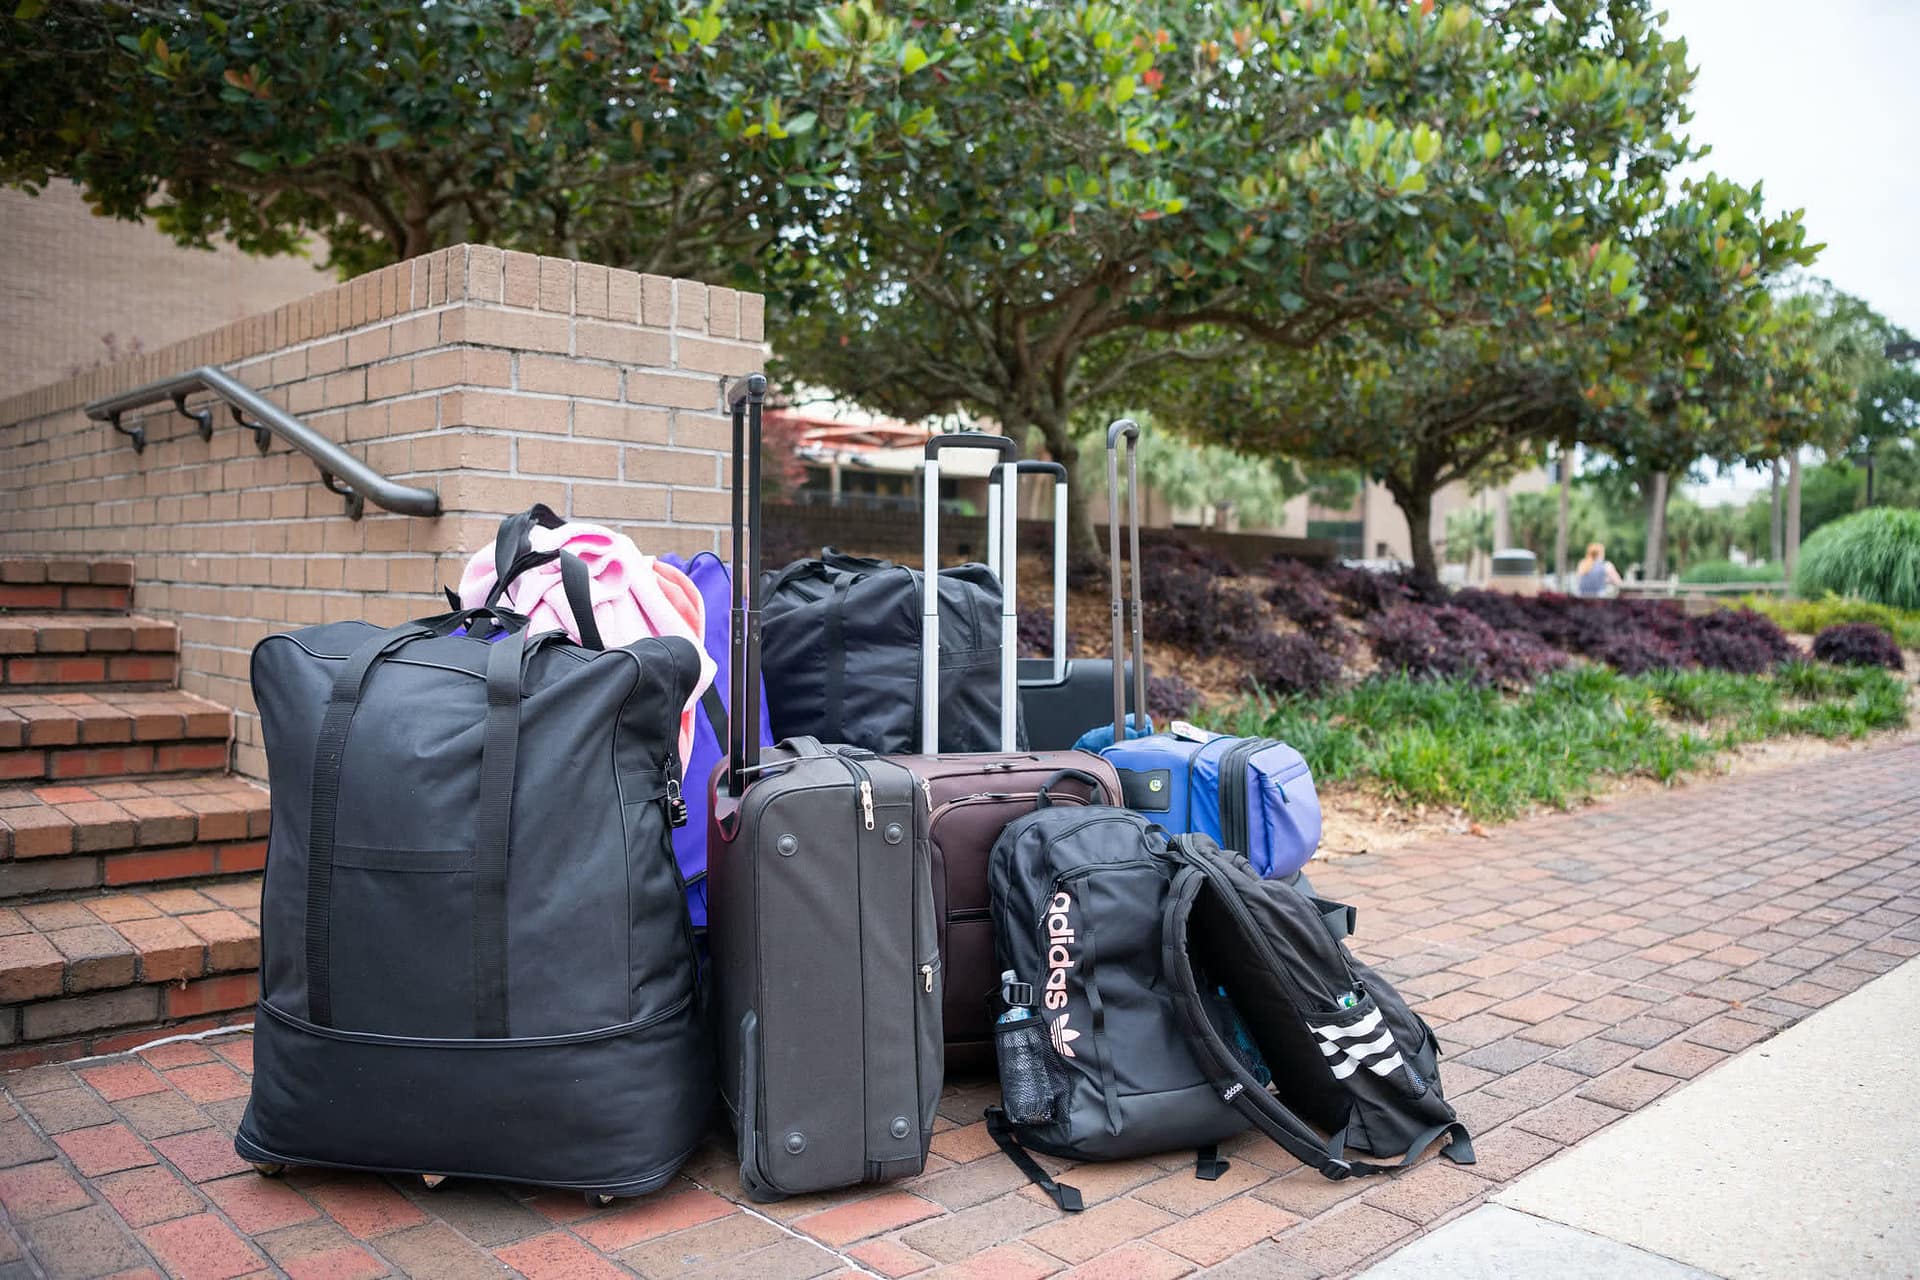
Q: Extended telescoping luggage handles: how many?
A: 4